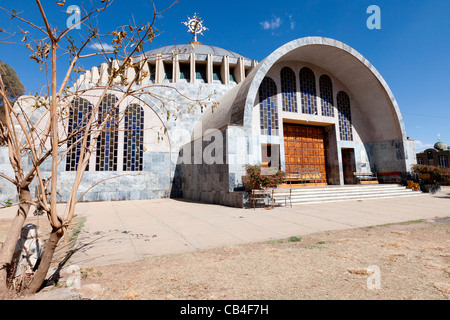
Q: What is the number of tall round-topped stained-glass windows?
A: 8